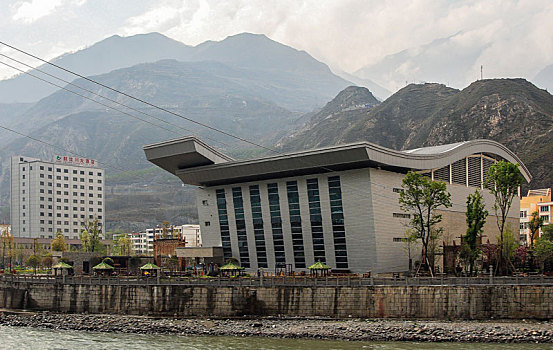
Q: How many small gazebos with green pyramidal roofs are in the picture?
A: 5